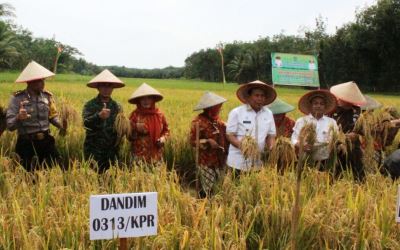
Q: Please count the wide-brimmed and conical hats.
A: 9